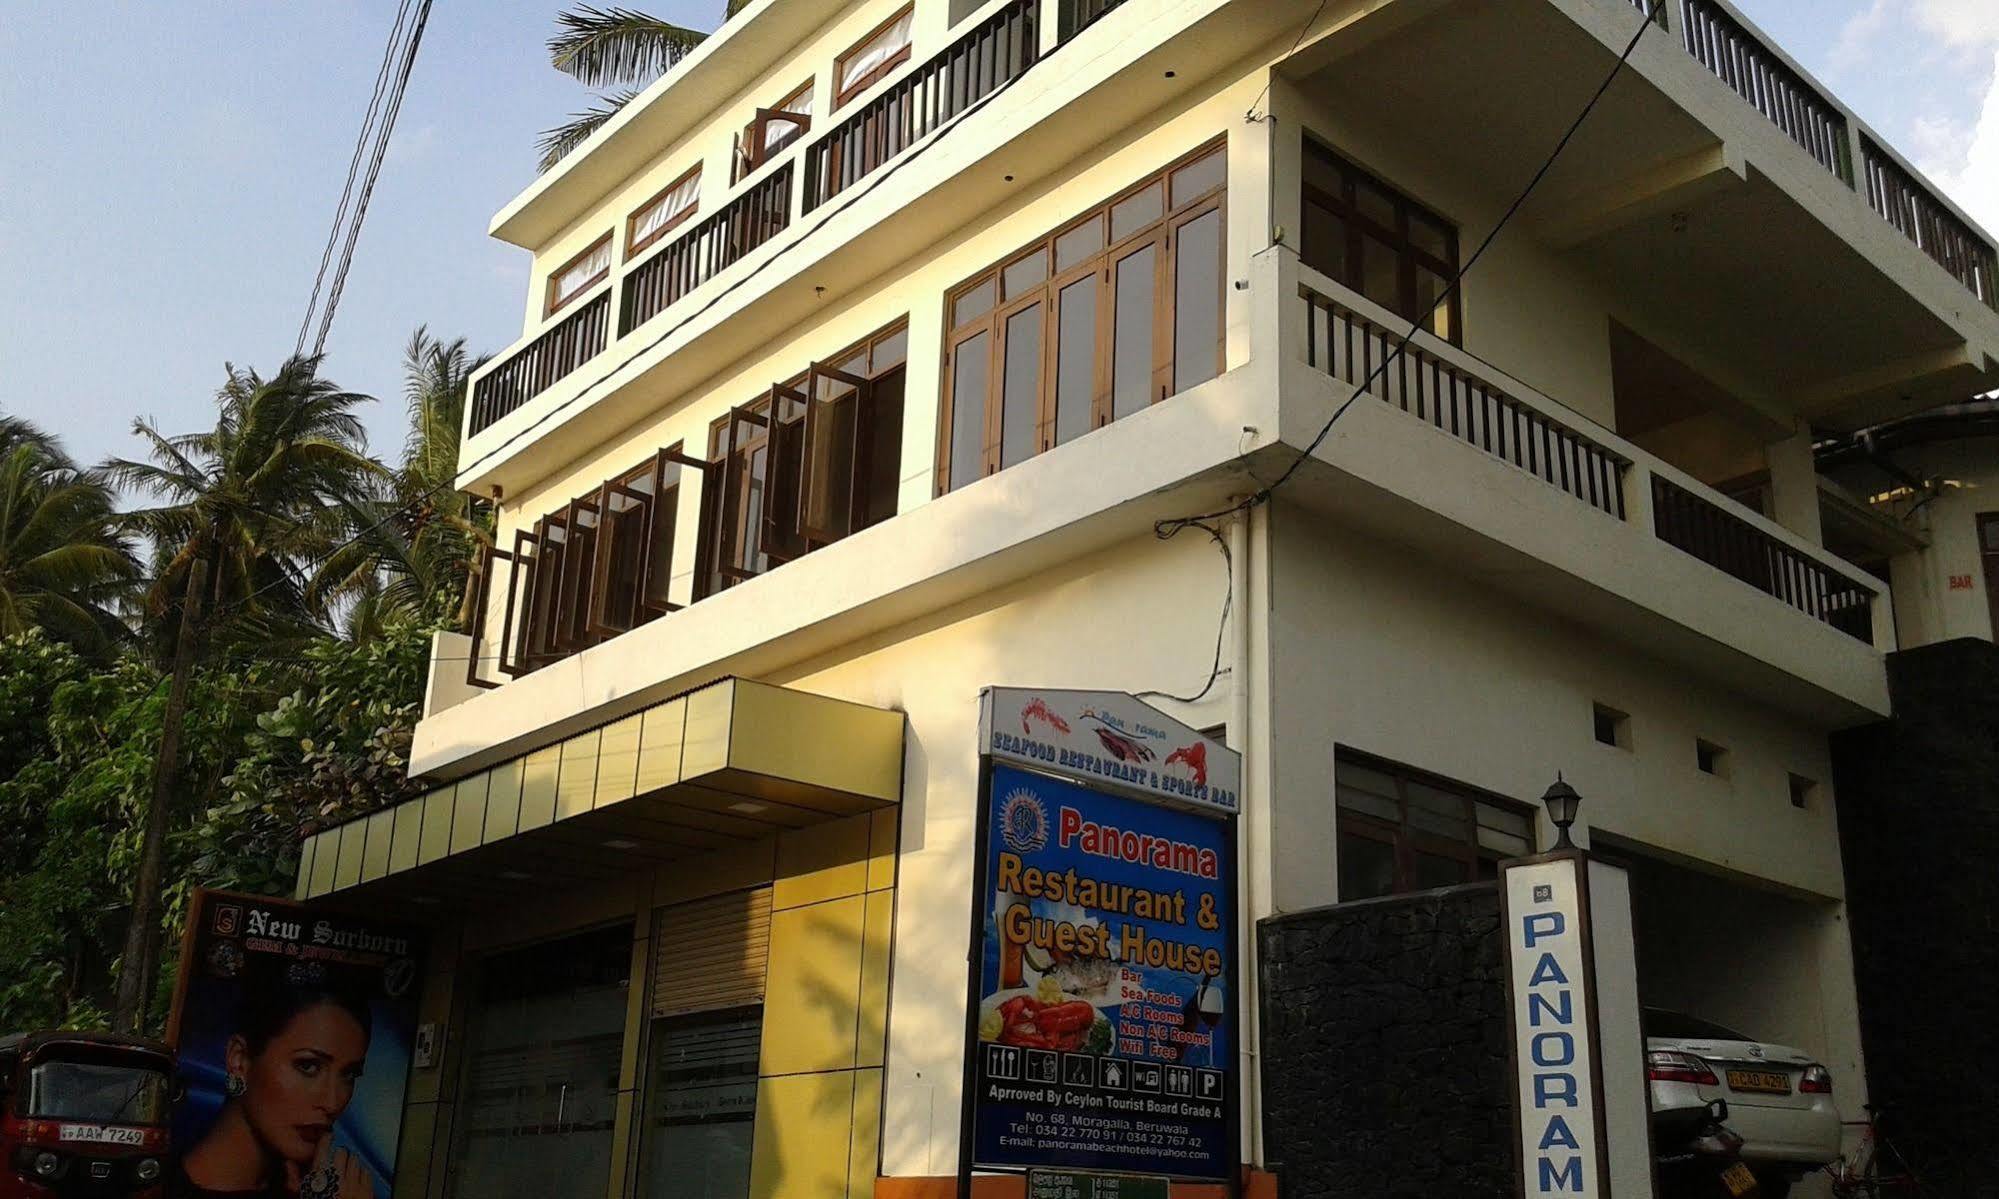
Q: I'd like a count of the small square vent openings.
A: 3